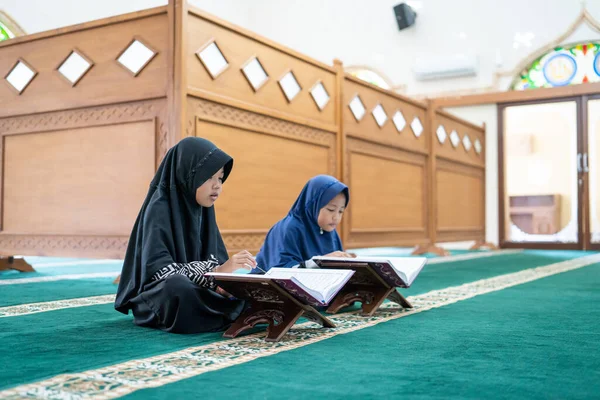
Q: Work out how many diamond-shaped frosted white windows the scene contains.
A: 15